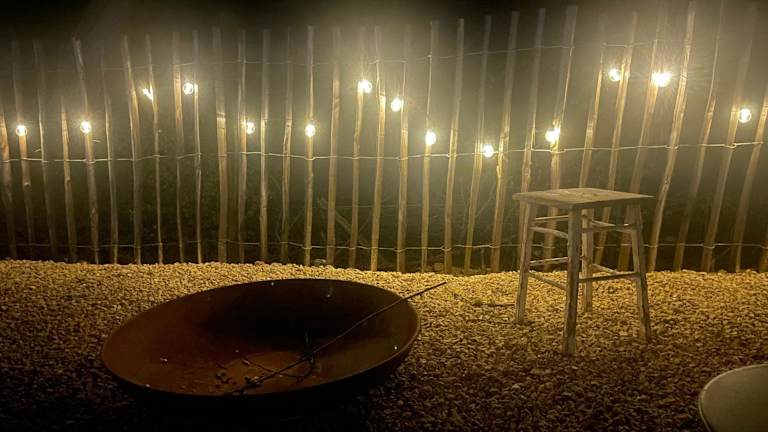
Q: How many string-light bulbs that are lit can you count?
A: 14